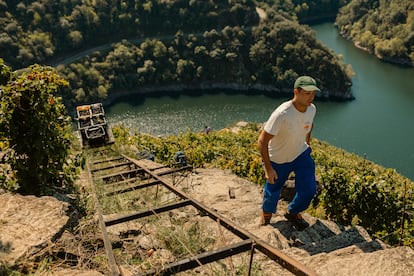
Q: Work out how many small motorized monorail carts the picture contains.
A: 1